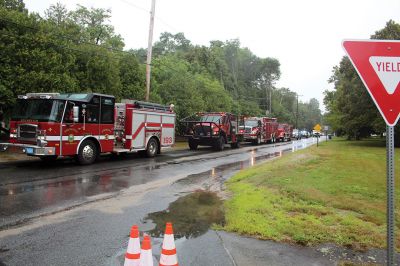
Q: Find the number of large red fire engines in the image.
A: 4